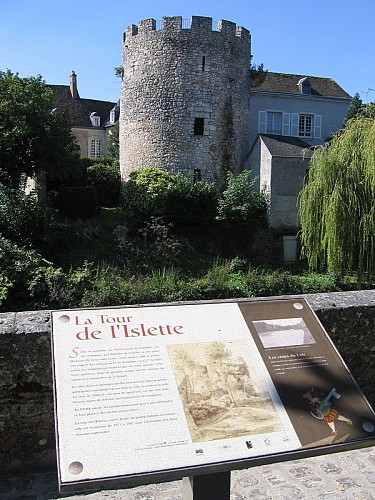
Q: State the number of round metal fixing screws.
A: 4